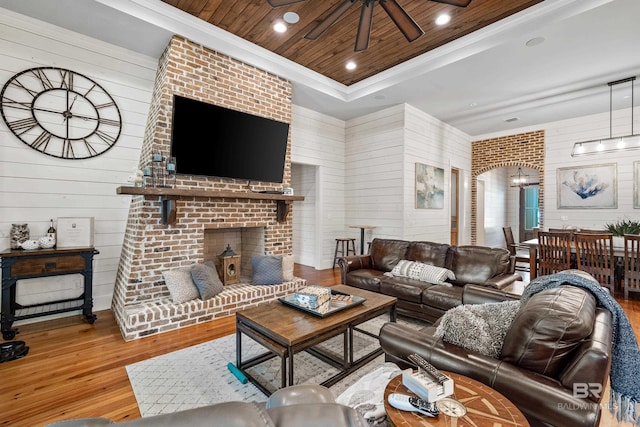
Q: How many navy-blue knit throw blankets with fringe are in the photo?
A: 1